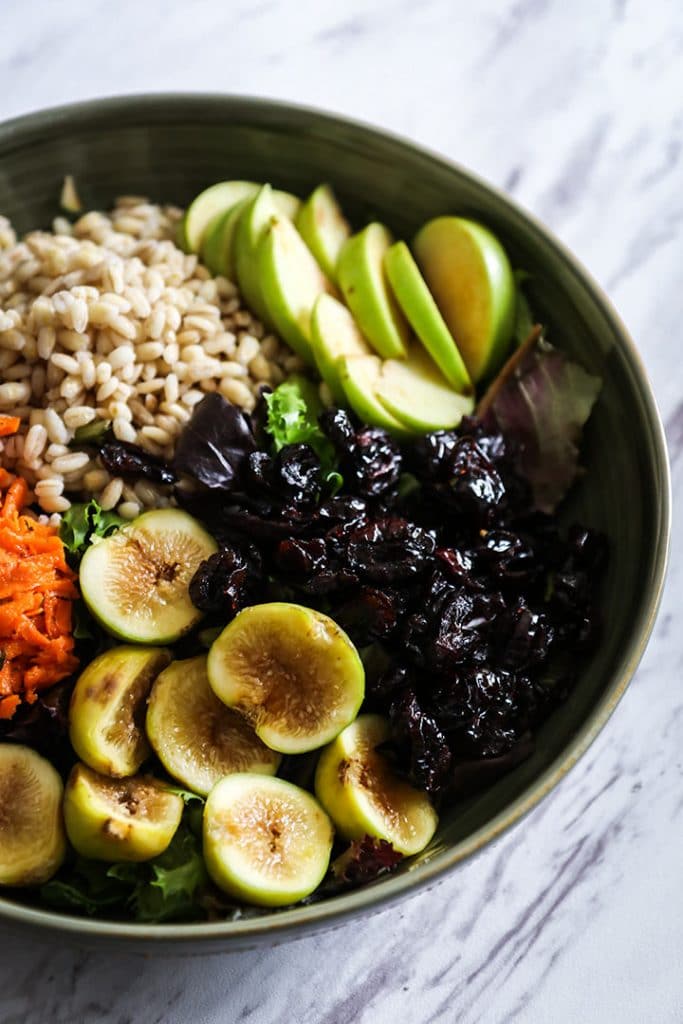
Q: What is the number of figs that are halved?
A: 8